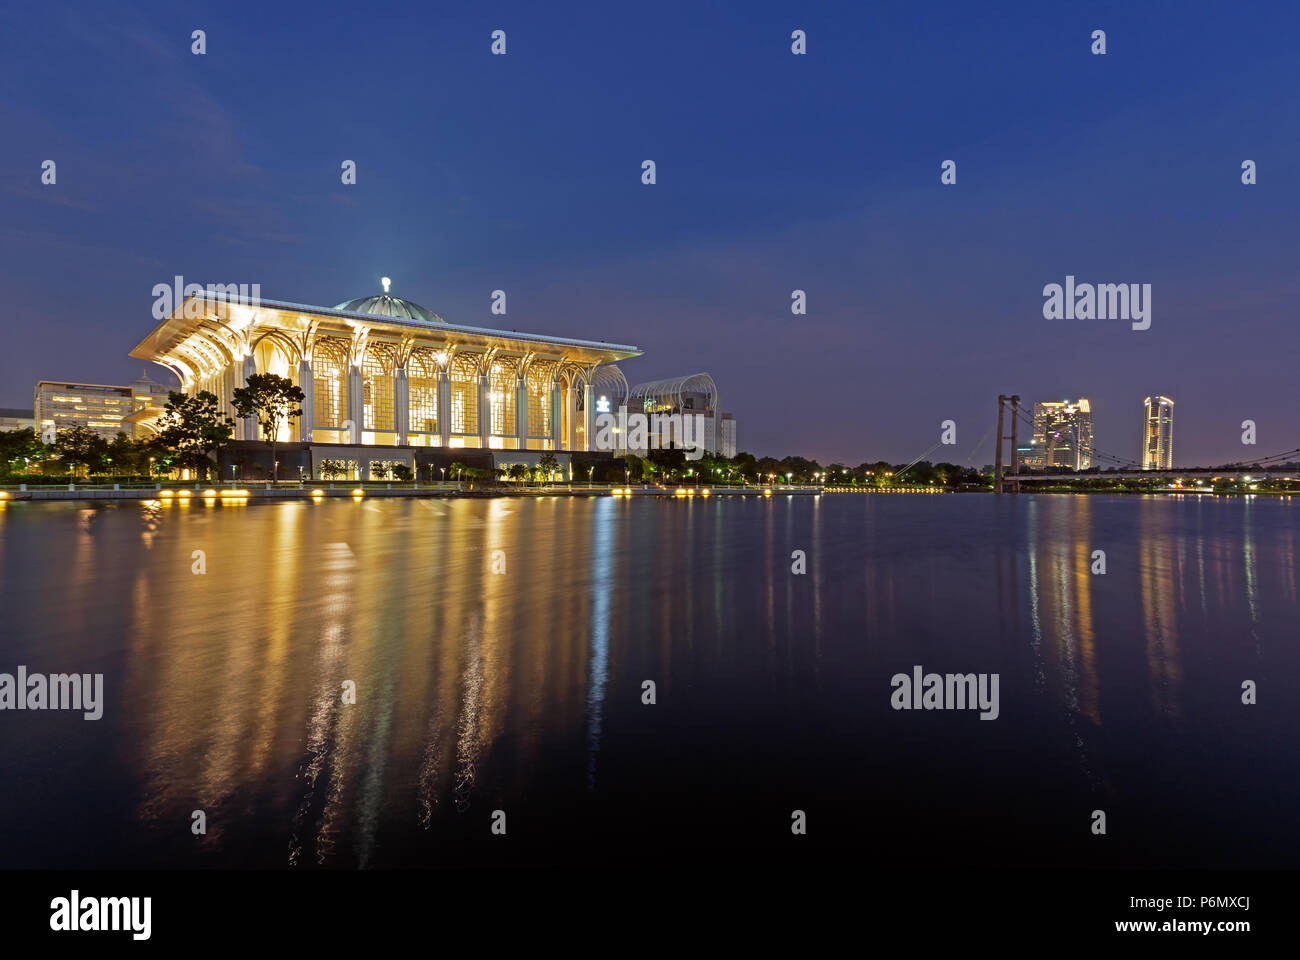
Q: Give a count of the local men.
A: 0